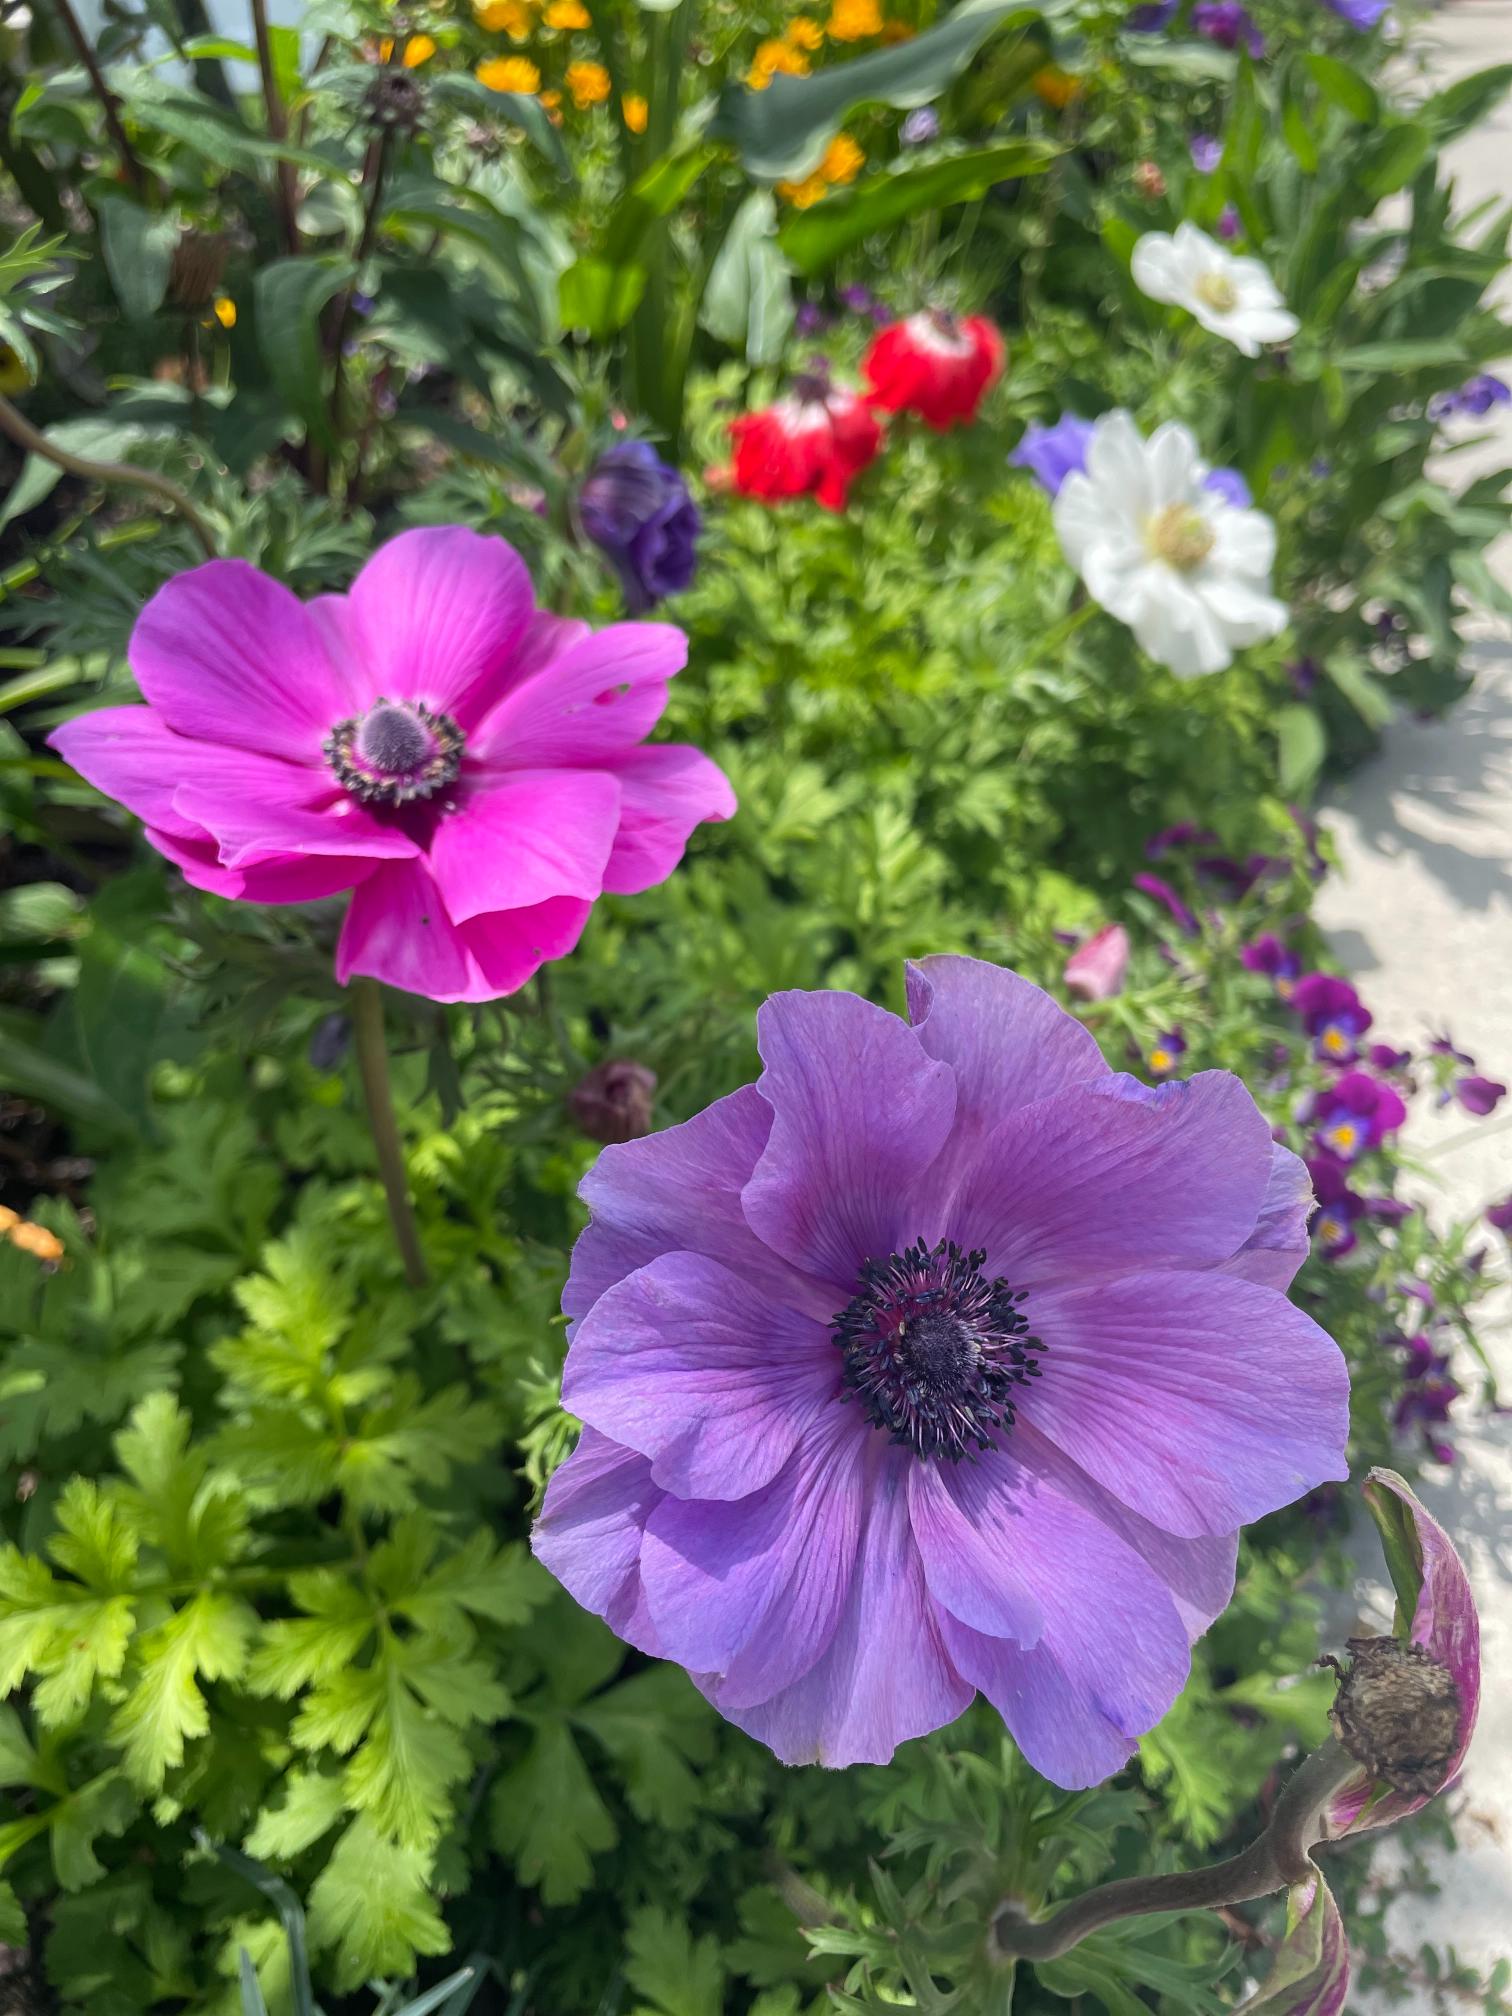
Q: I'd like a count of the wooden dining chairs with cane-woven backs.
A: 0